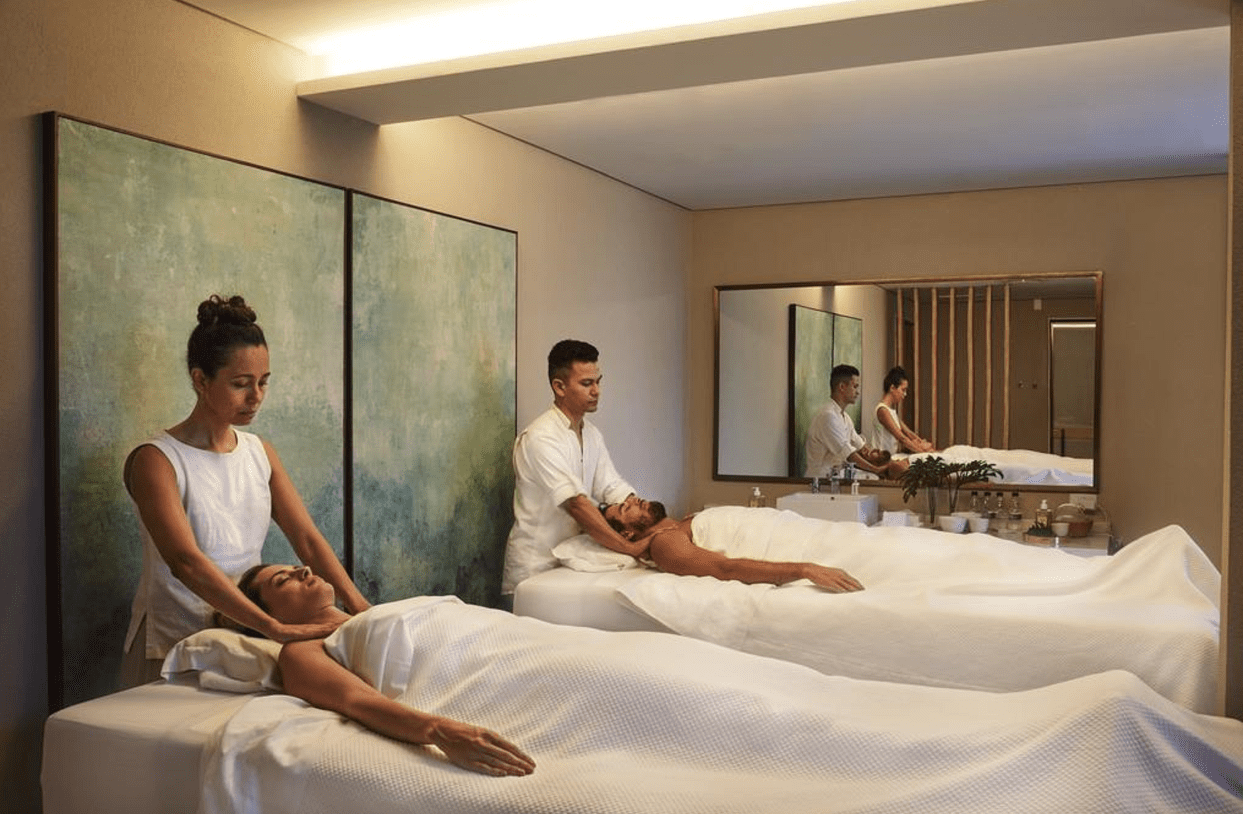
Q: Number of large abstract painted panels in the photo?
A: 2